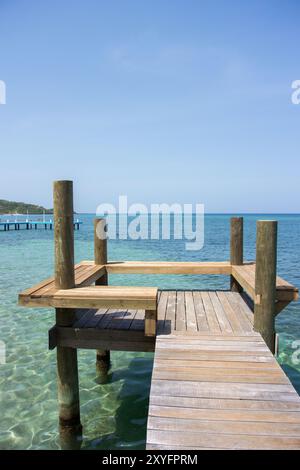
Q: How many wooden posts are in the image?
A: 4